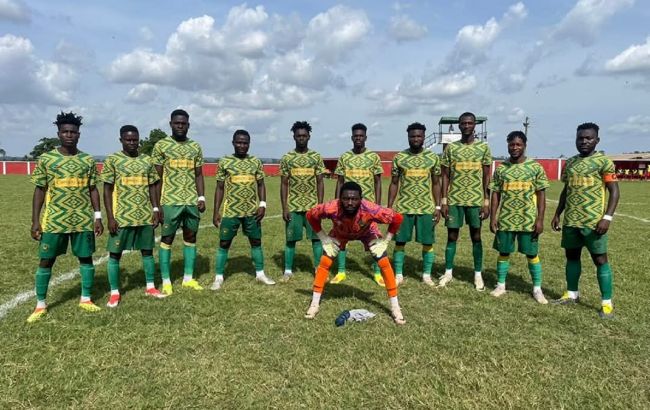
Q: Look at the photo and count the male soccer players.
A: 11